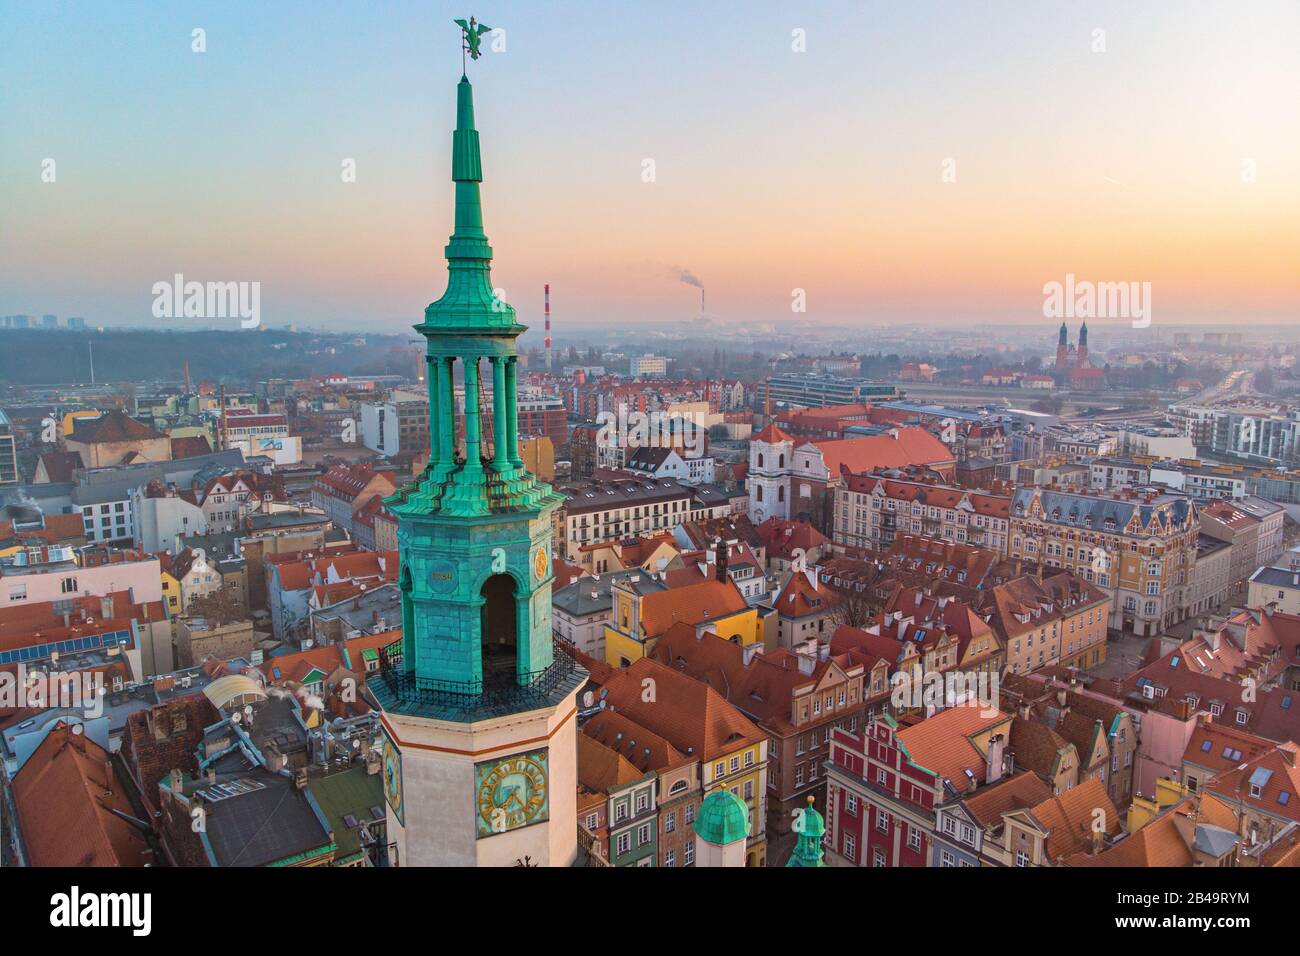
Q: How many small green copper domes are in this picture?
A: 2